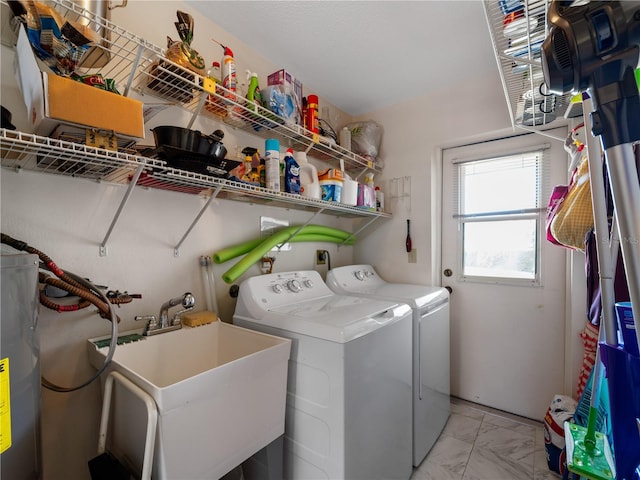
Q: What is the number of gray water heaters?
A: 1